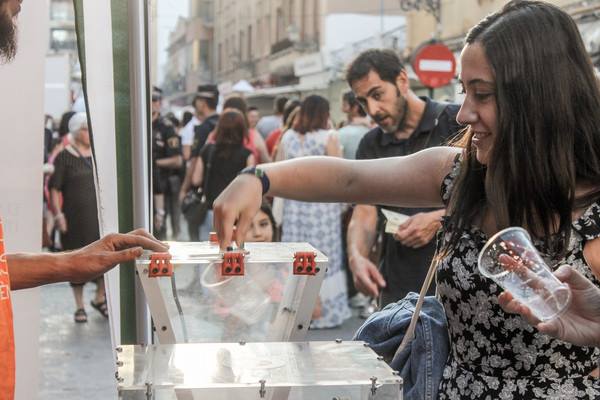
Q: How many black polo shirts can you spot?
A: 1